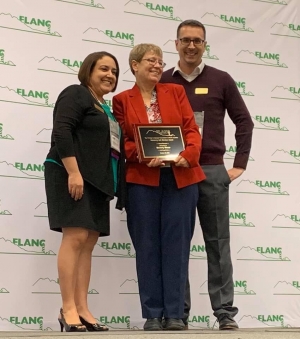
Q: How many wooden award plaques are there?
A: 1